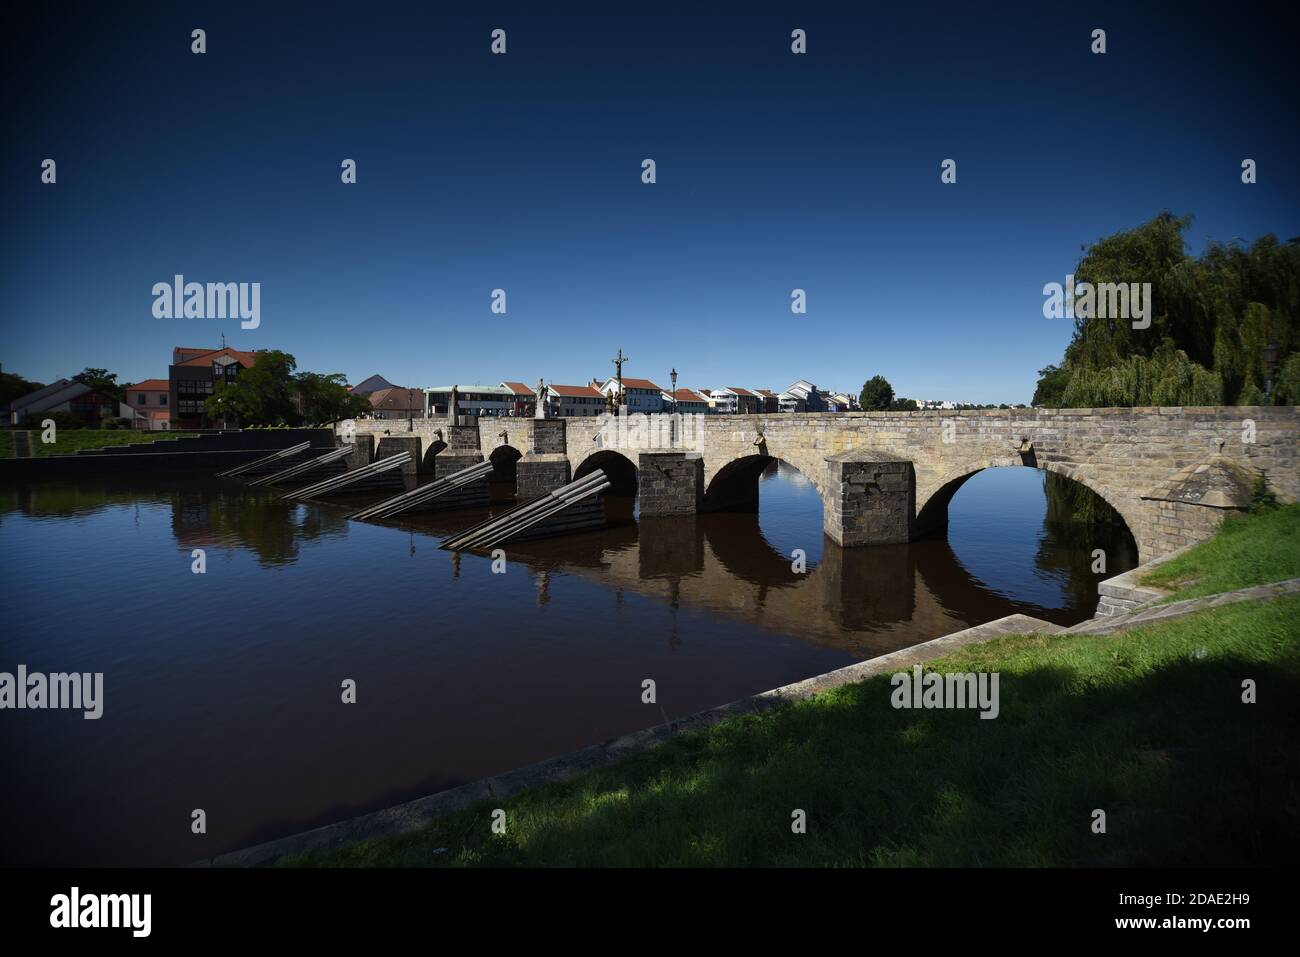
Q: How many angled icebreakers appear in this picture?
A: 5